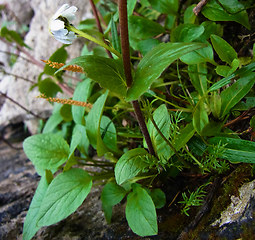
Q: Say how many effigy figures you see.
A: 0